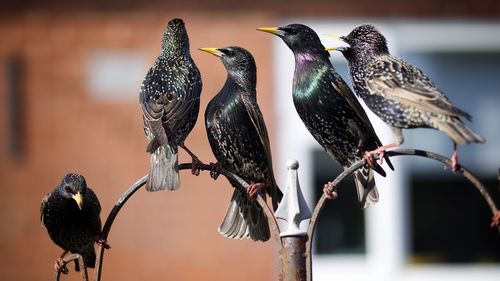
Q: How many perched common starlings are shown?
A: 5